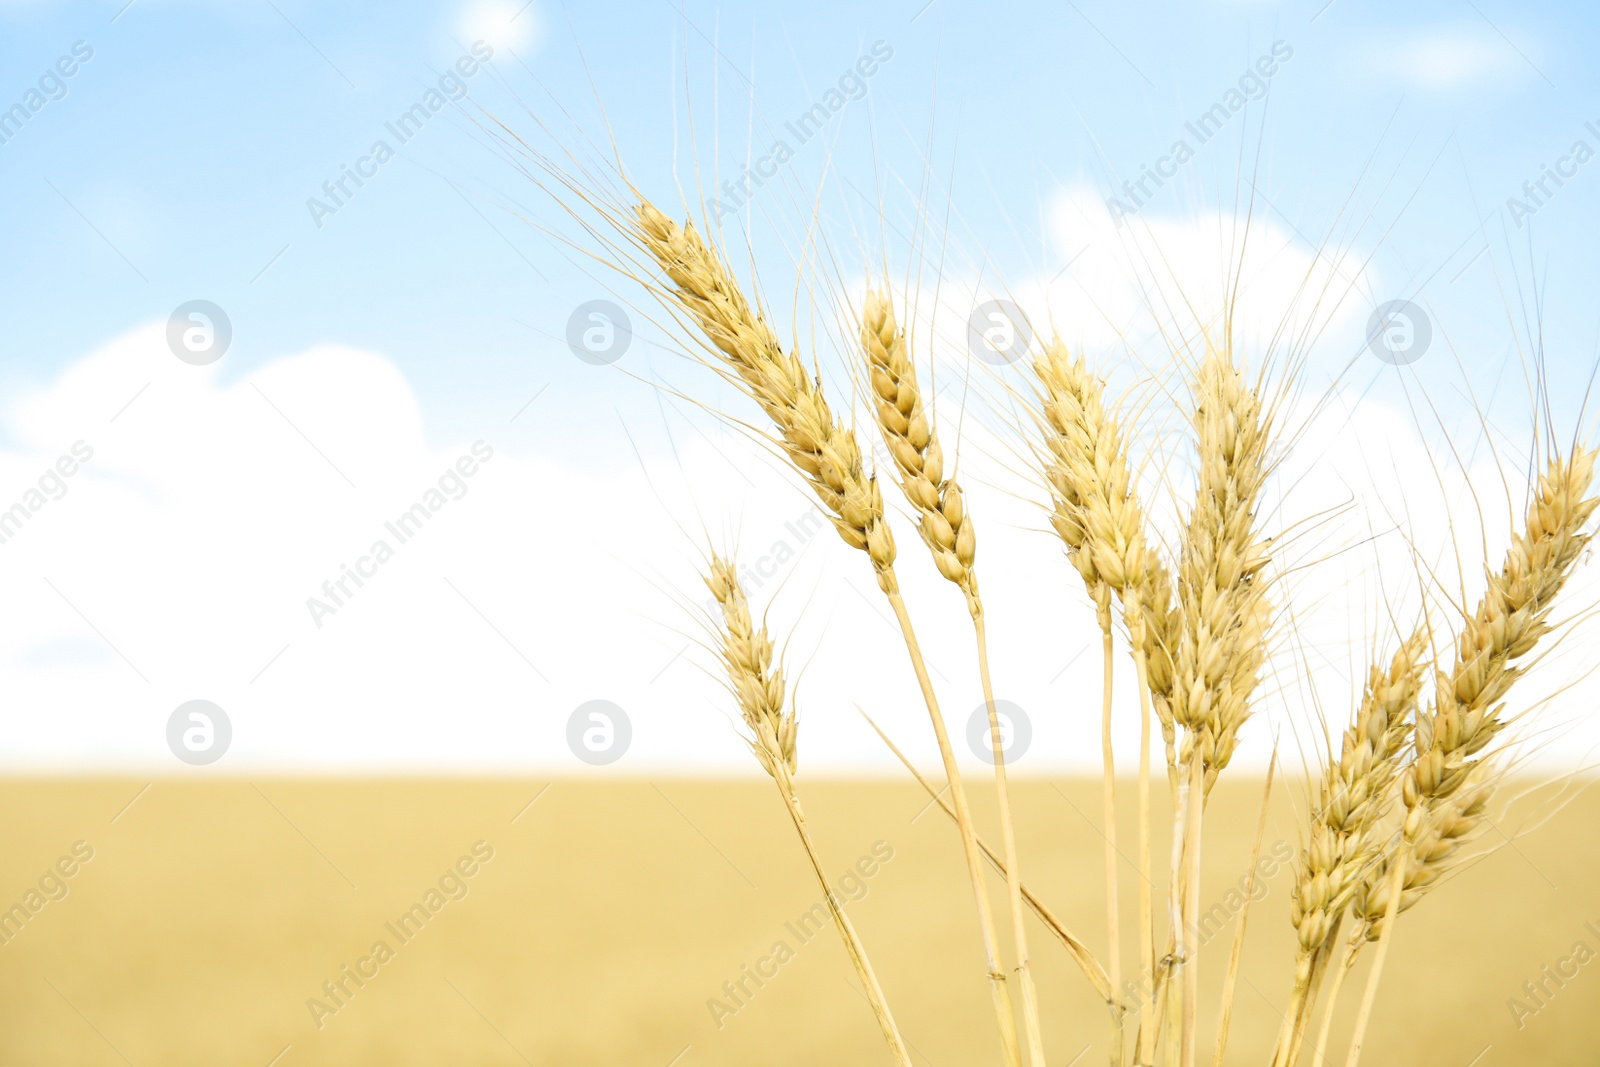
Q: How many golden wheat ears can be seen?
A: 11